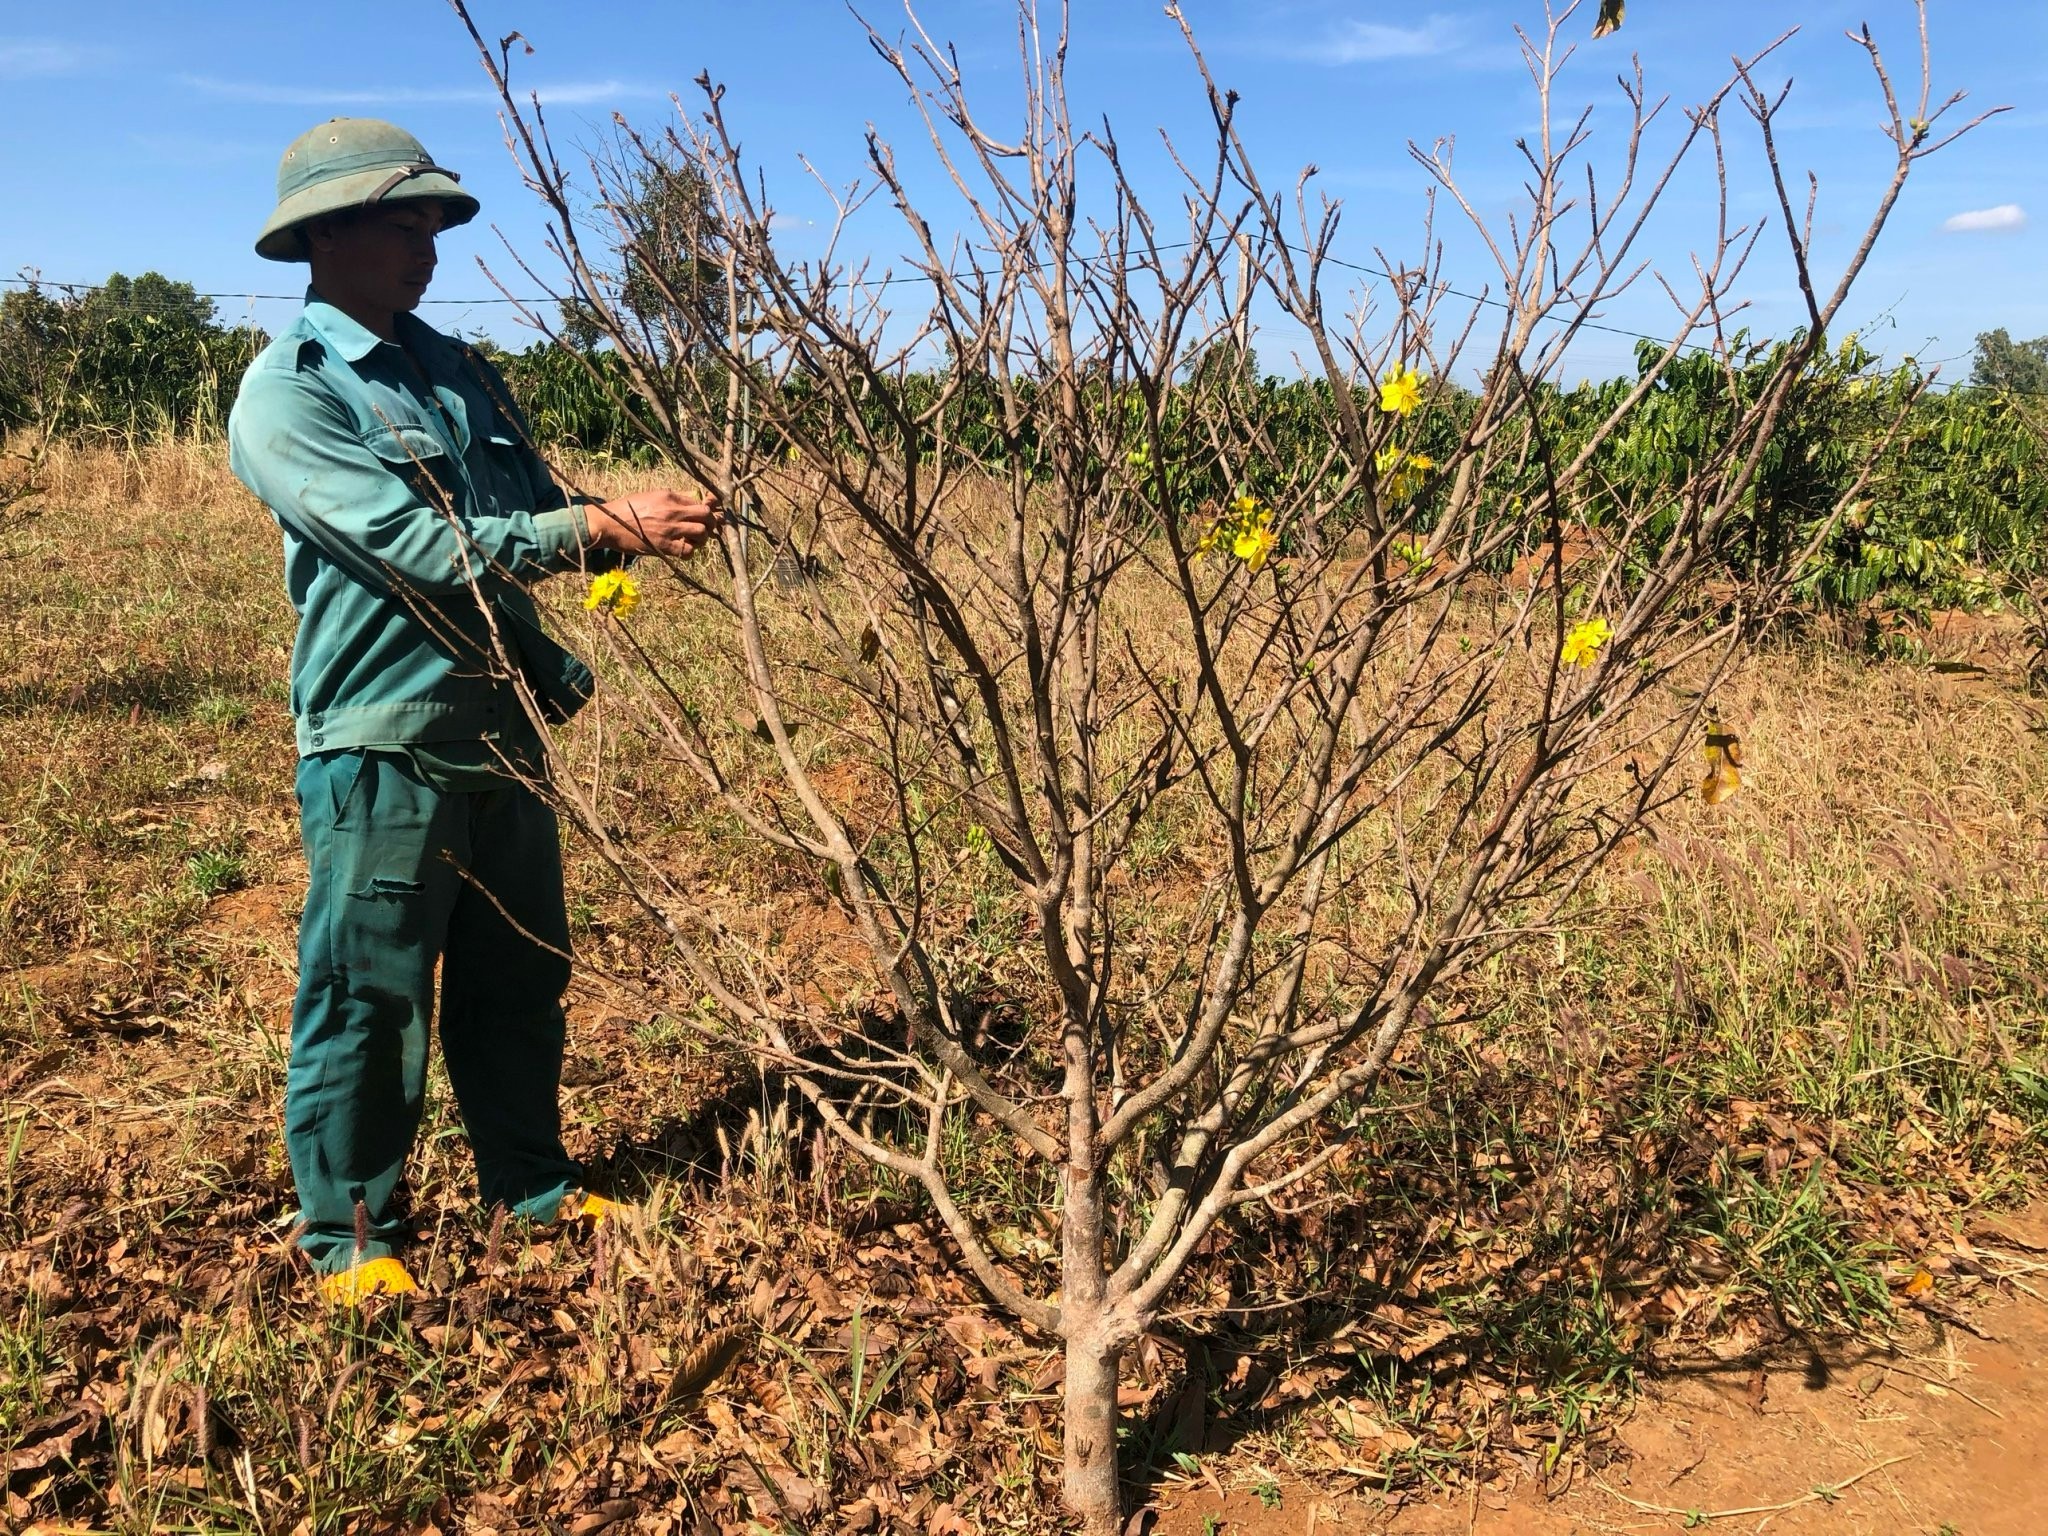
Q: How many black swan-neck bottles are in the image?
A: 0